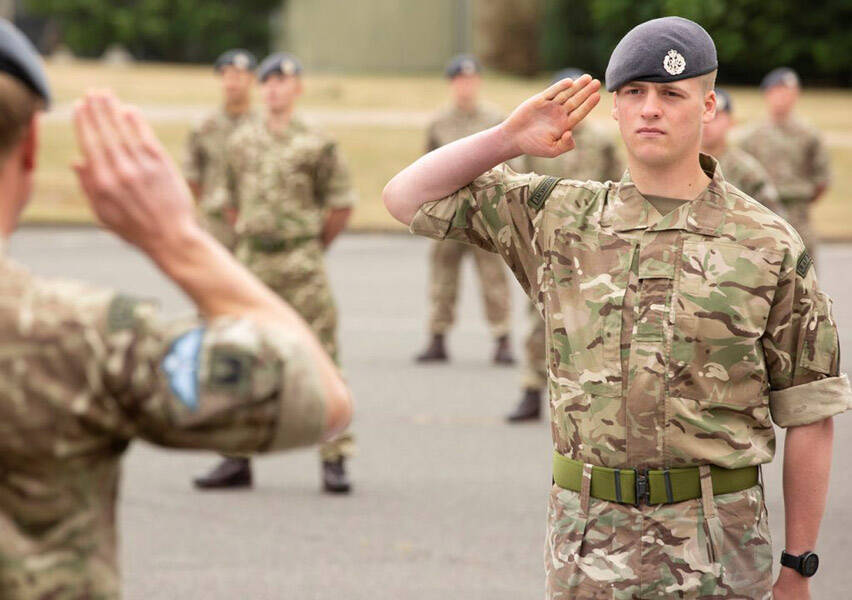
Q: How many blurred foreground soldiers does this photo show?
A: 1